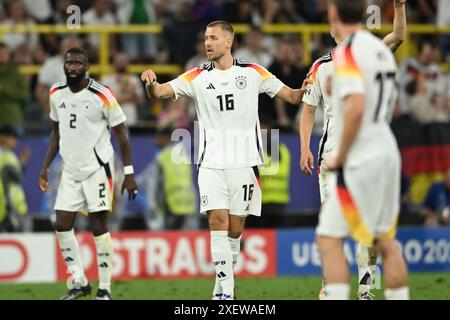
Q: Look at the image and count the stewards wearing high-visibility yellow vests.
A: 3